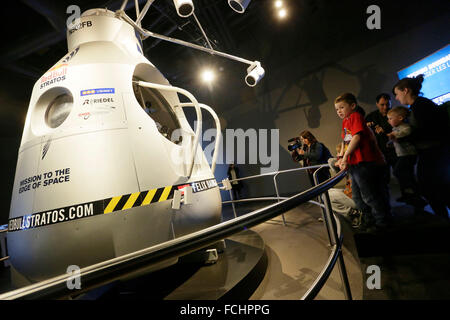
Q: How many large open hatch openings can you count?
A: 1